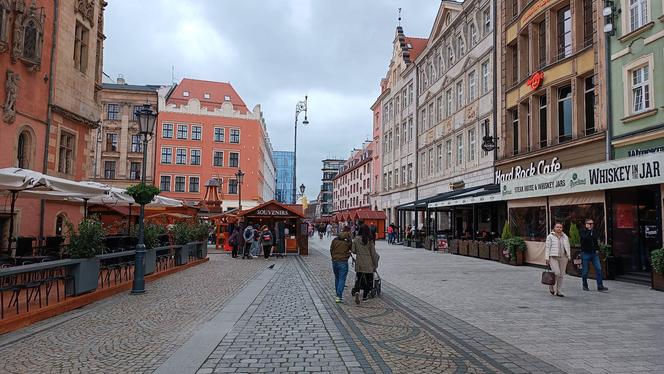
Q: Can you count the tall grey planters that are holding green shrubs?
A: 4